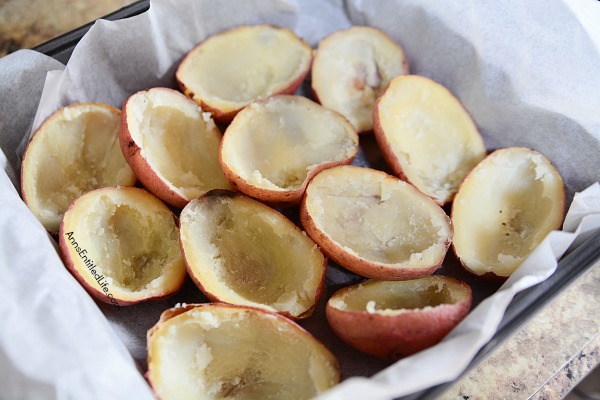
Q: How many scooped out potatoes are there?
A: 12